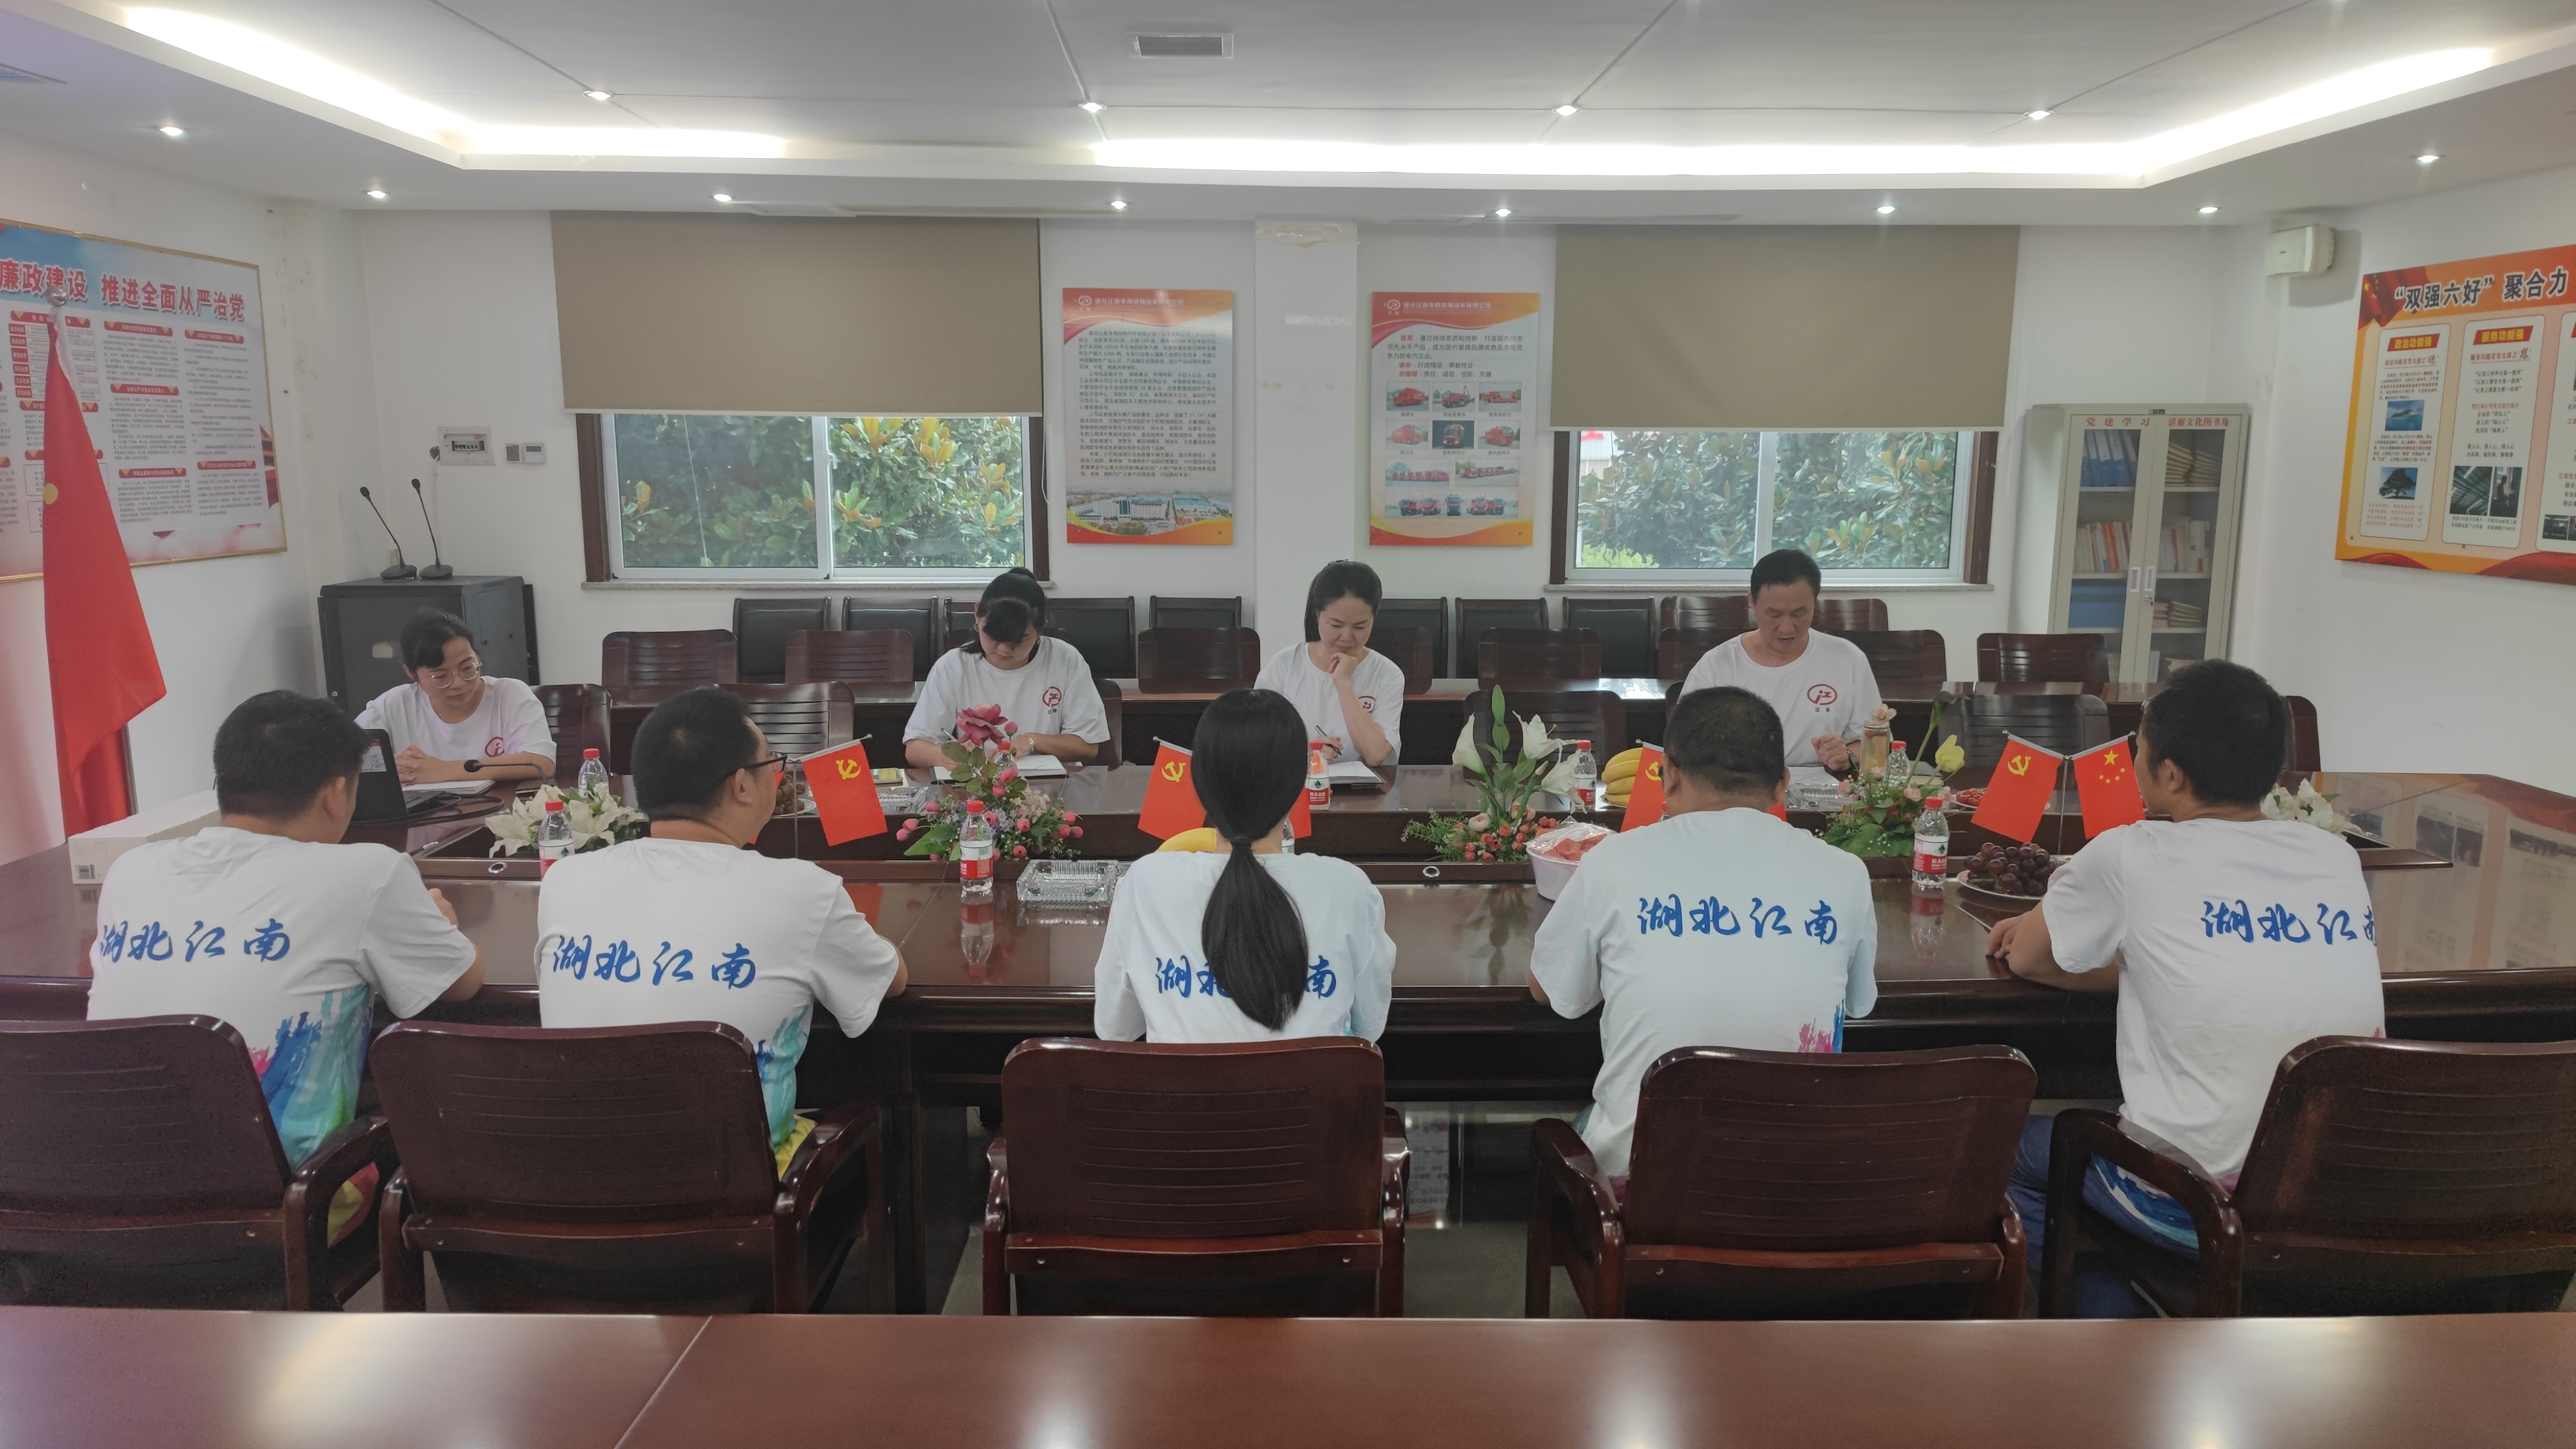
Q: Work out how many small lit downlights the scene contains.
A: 12